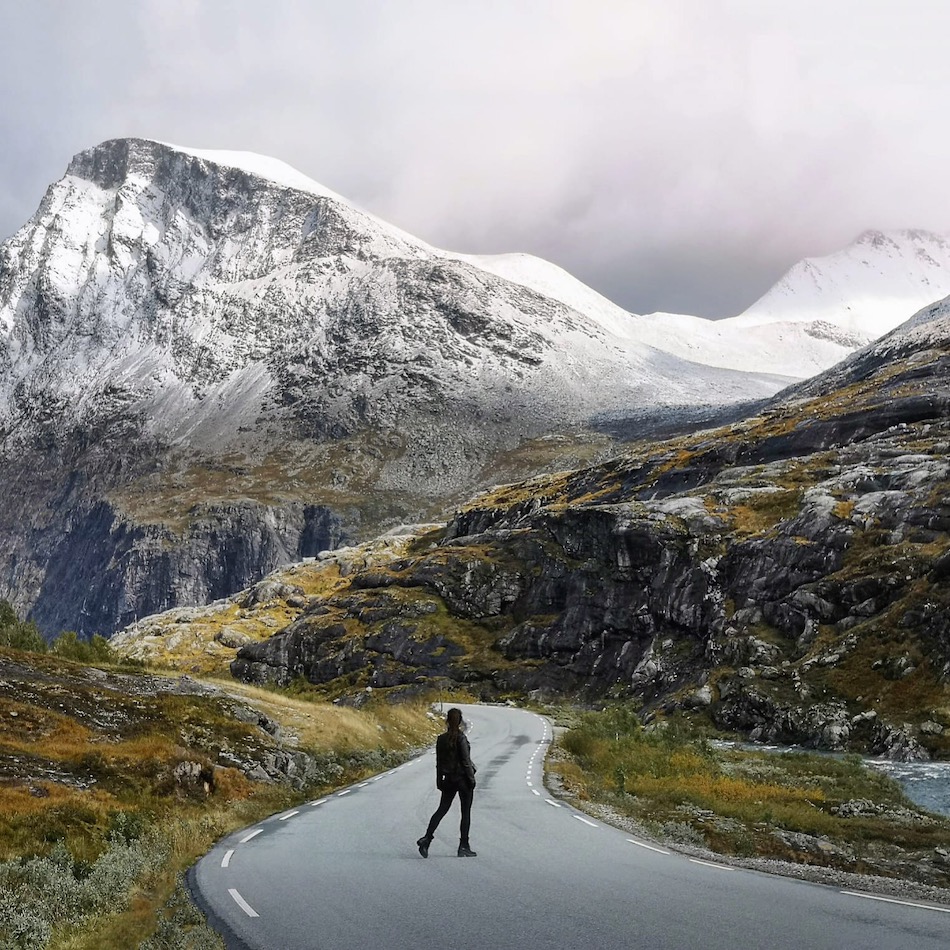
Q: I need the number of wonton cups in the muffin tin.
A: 0